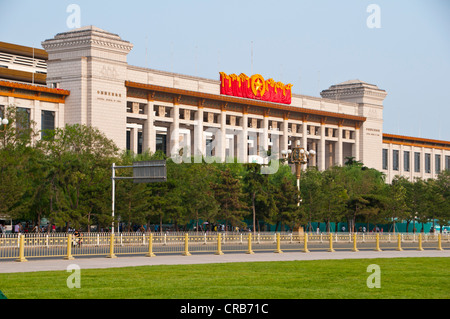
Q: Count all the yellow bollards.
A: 15